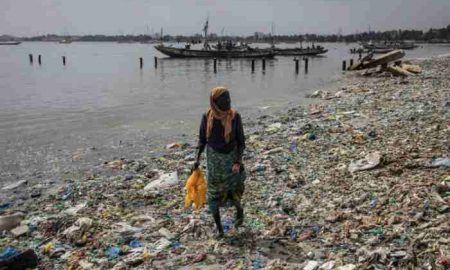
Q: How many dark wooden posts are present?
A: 12